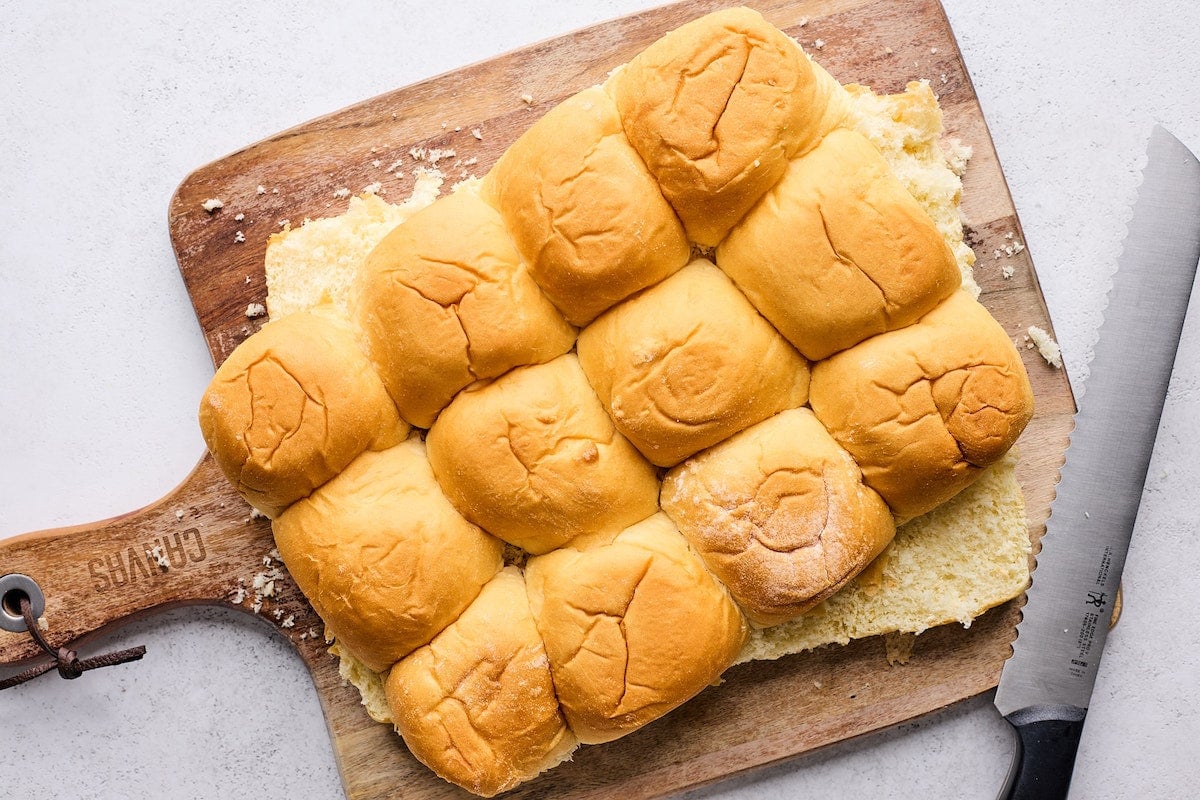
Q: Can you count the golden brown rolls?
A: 12